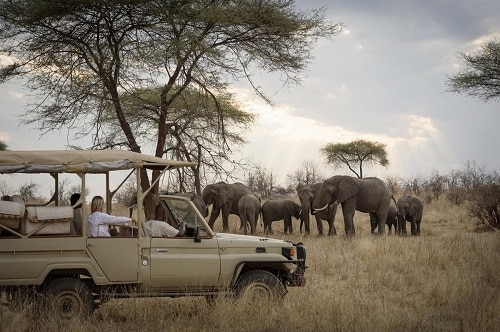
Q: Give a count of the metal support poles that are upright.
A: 4